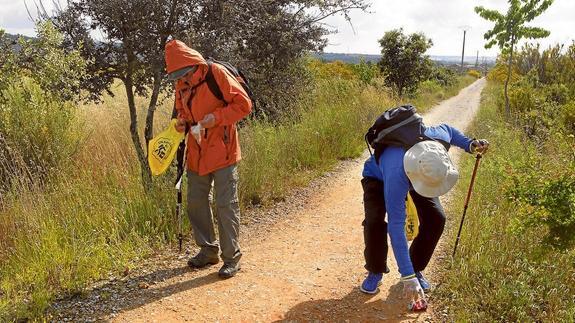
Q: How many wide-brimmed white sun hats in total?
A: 1